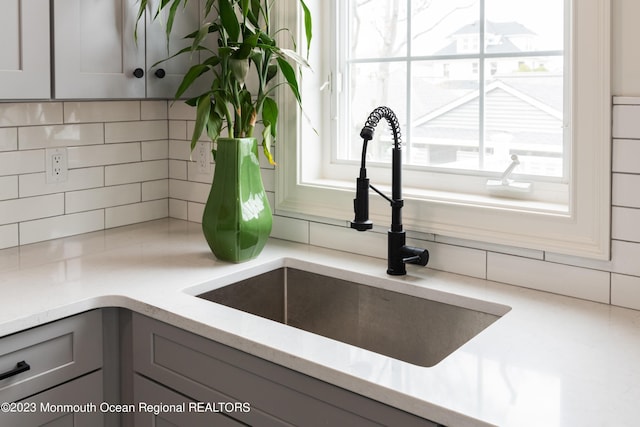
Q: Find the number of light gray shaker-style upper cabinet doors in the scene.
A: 3